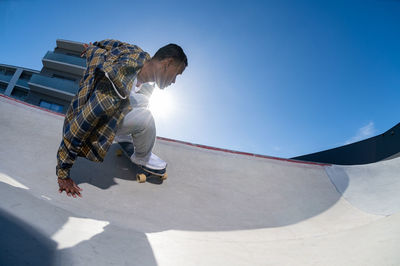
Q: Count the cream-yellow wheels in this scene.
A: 3